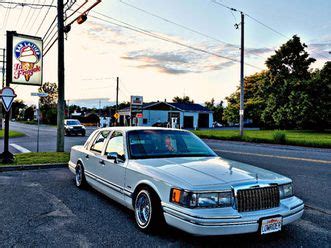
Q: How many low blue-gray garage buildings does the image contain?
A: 1